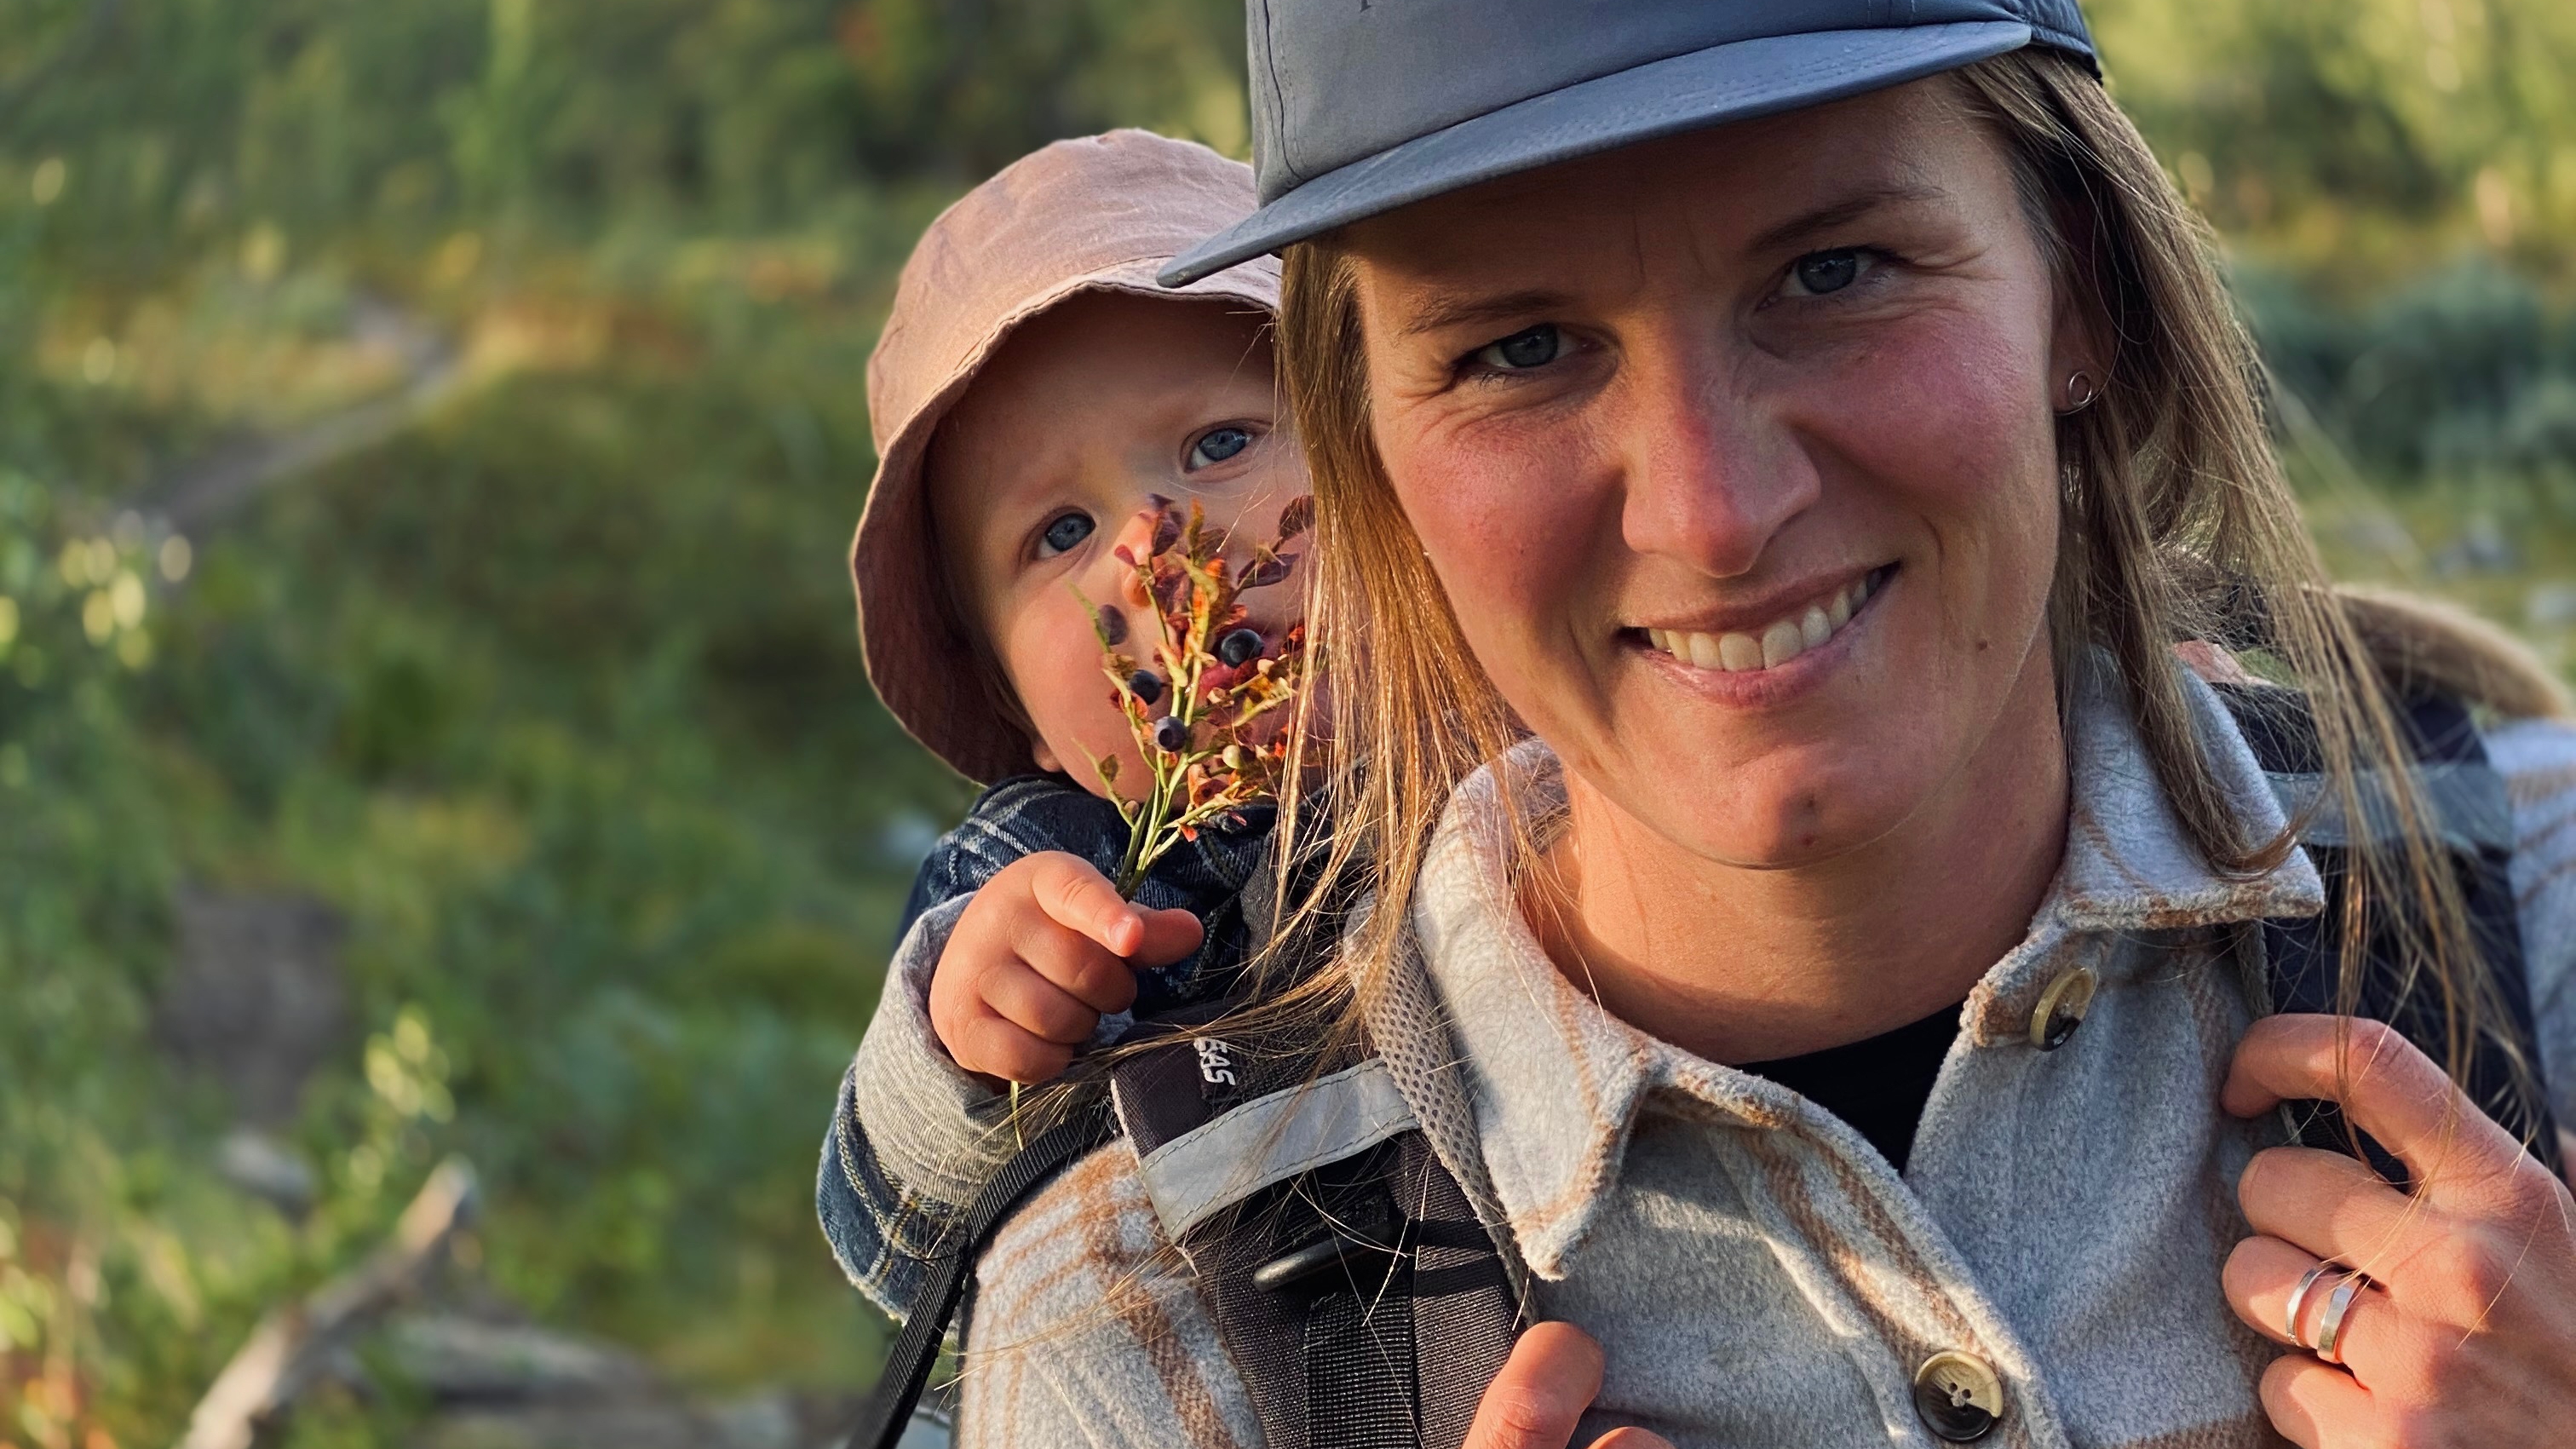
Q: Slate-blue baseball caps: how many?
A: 1